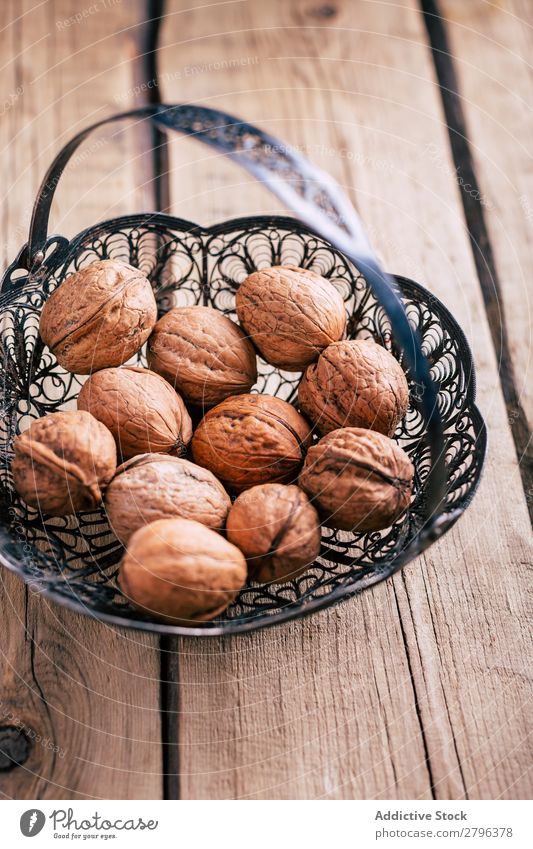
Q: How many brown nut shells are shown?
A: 11